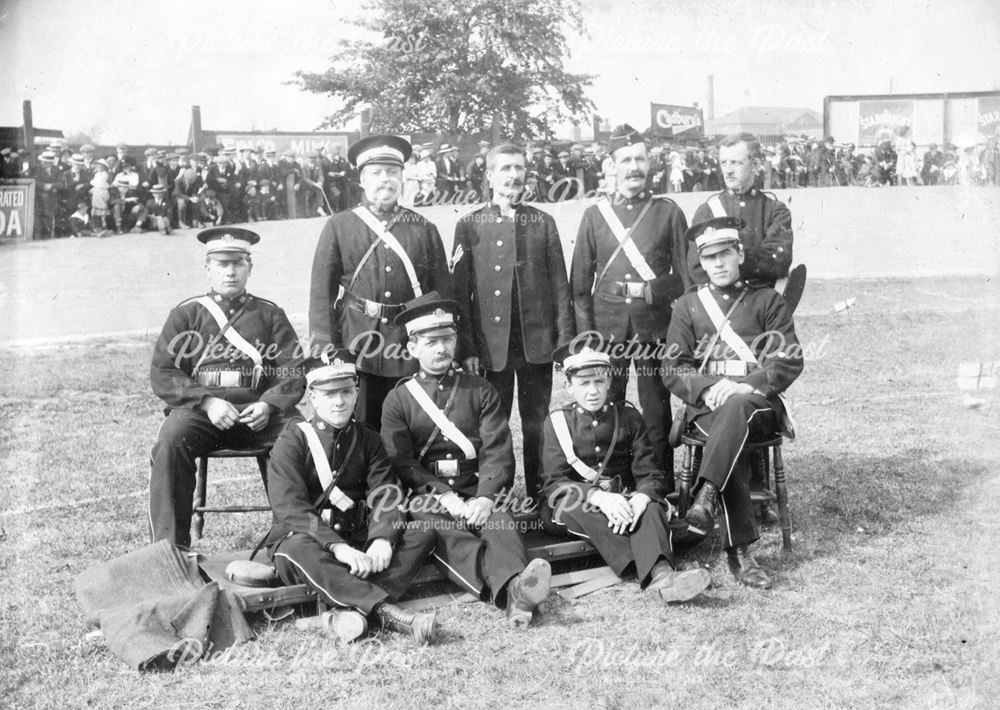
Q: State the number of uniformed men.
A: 9